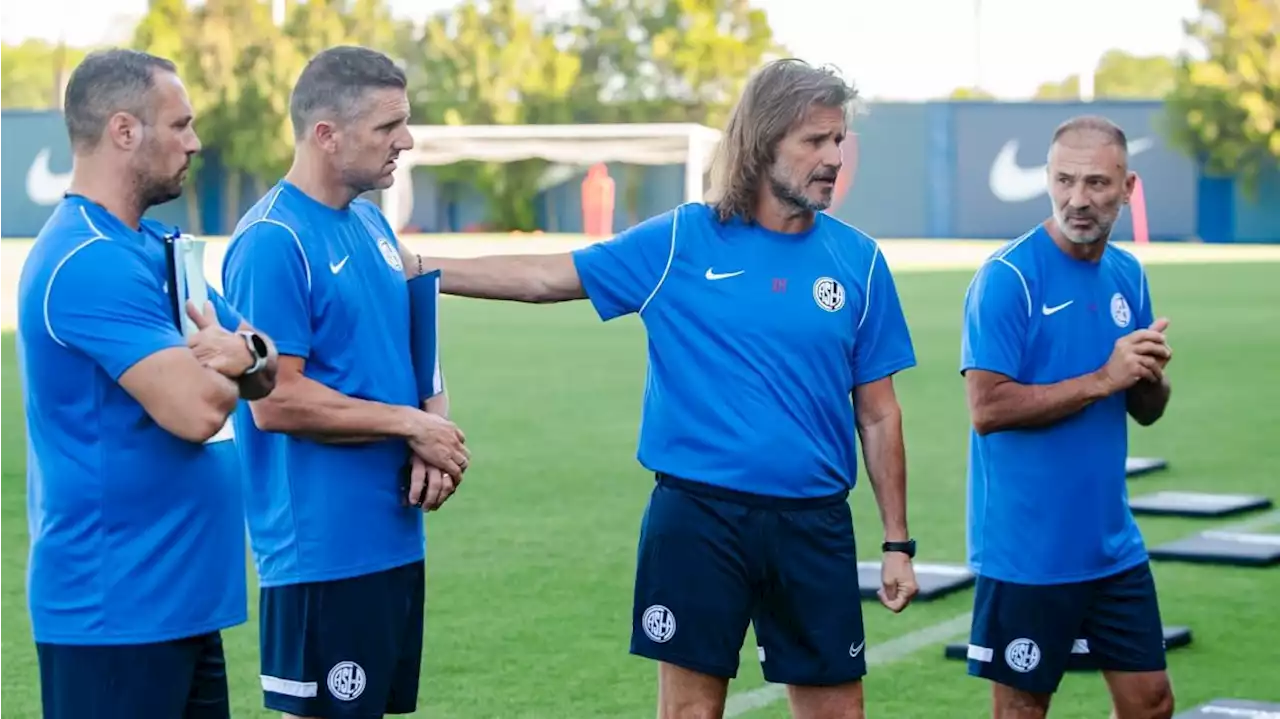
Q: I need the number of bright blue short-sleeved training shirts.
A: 4